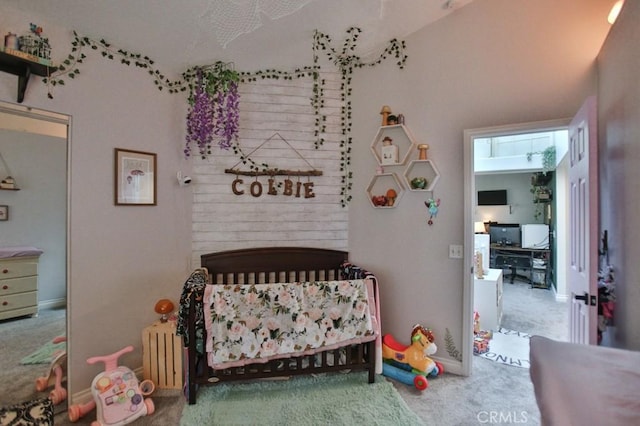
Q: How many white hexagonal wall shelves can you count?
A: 3